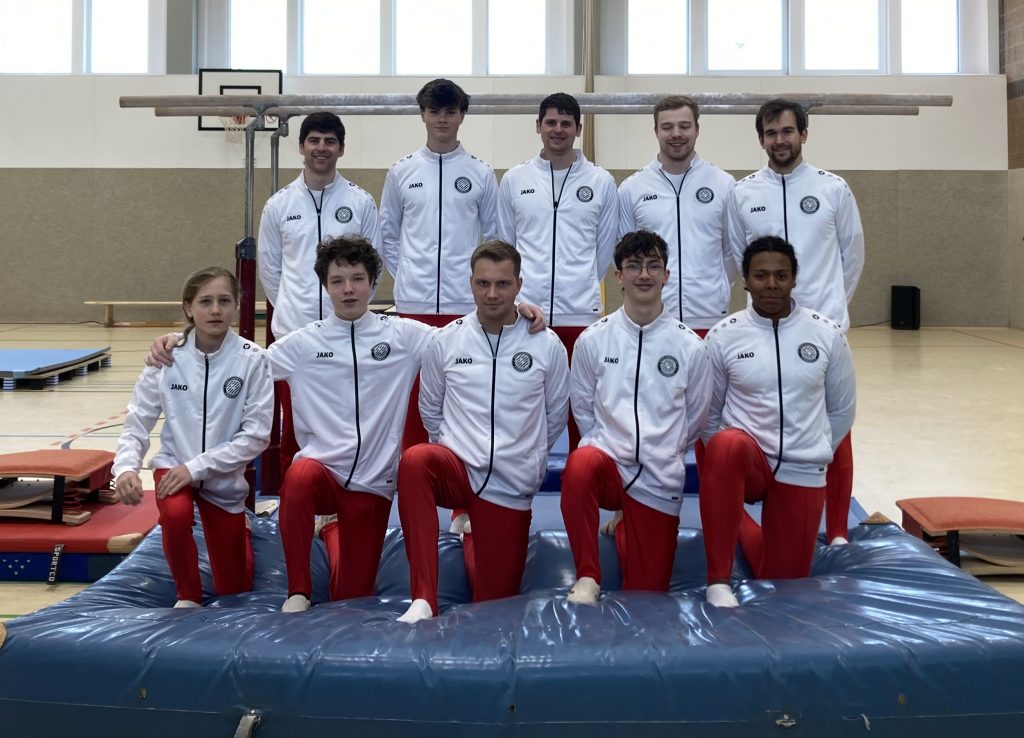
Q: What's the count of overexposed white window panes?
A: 10